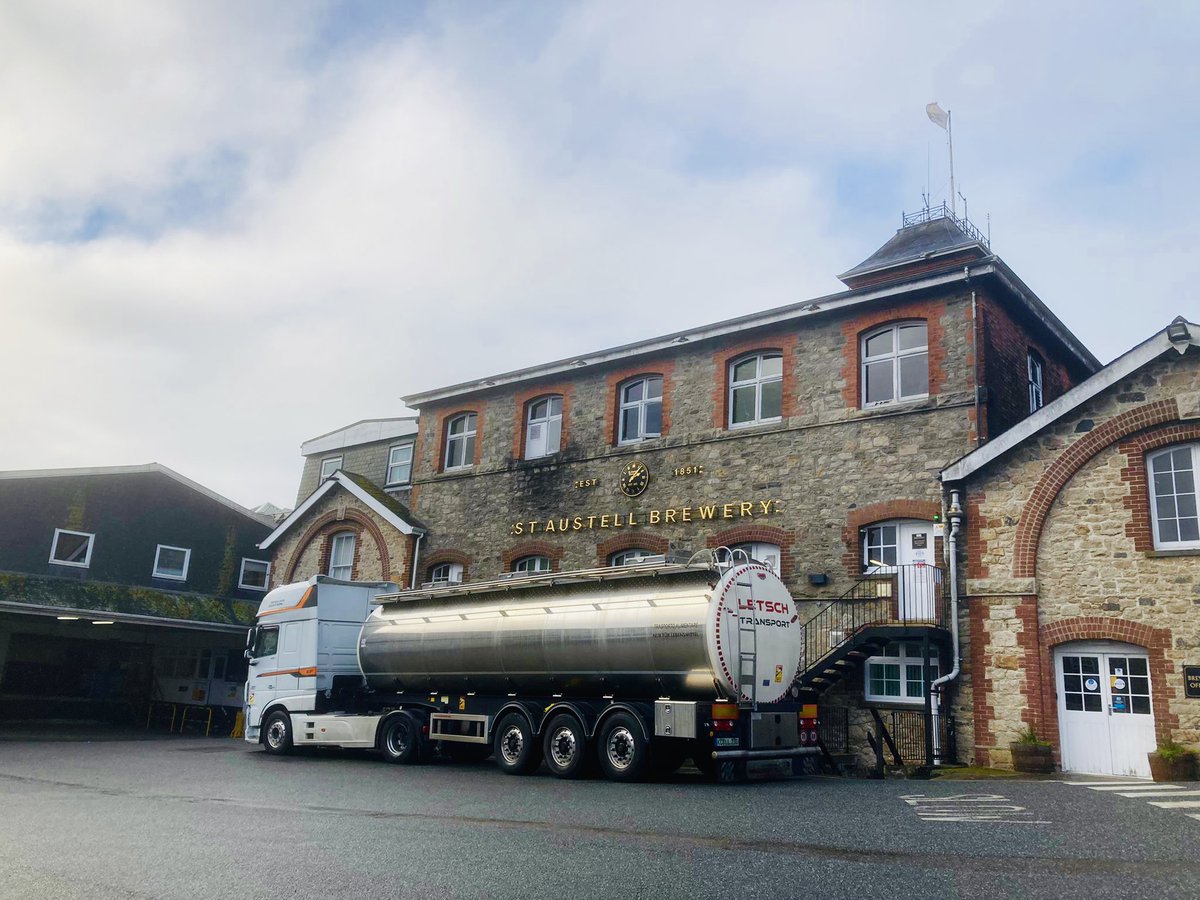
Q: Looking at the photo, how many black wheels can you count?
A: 5